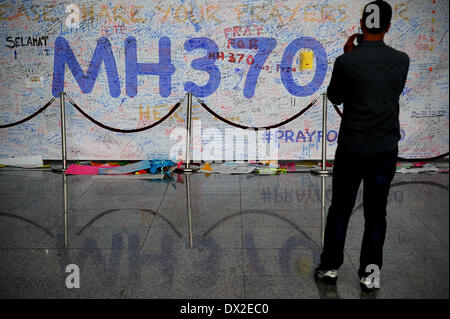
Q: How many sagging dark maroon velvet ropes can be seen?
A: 4